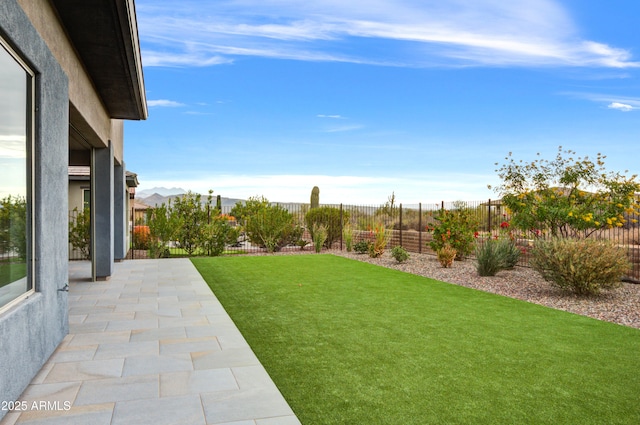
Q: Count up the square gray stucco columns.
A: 2